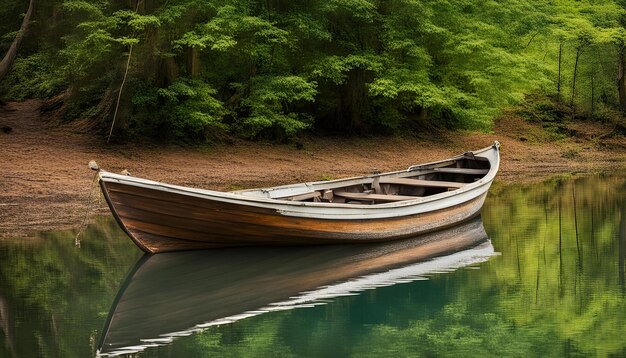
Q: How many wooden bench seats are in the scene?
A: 3